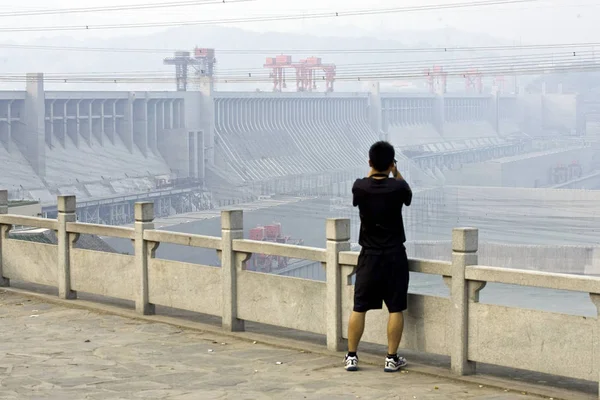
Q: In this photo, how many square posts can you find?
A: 6